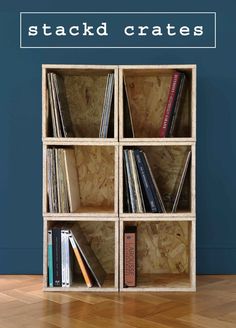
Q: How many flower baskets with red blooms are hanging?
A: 0